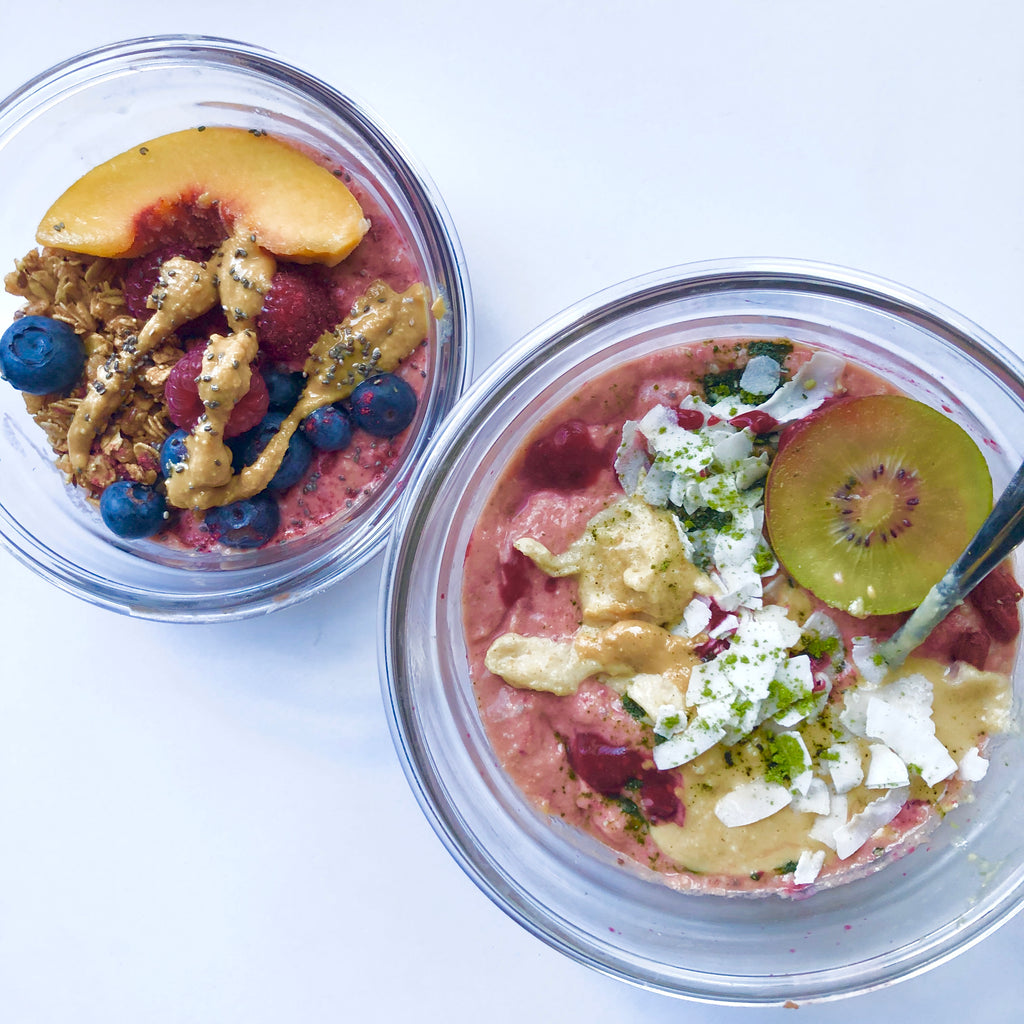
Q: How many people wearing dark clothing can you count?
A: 0